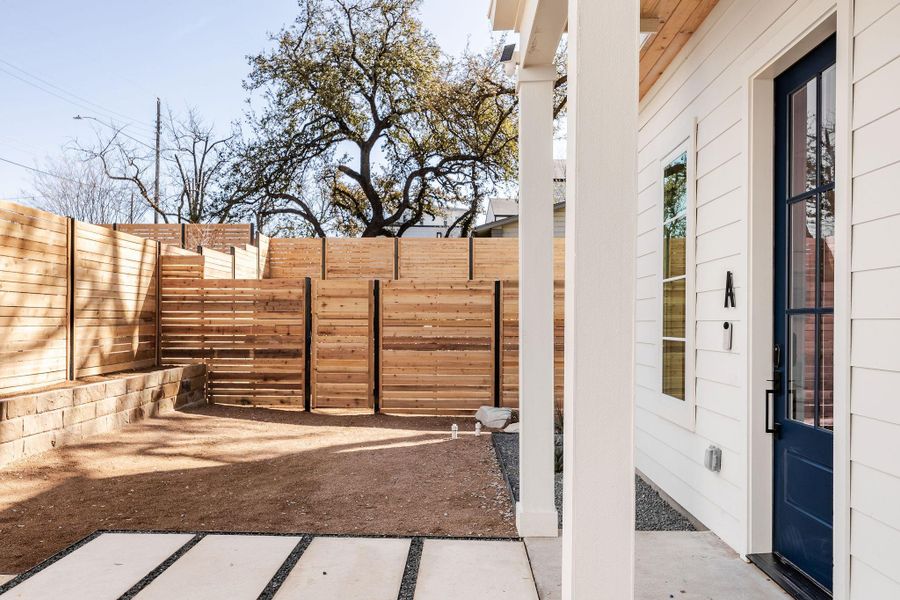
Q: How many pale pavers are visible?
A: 4